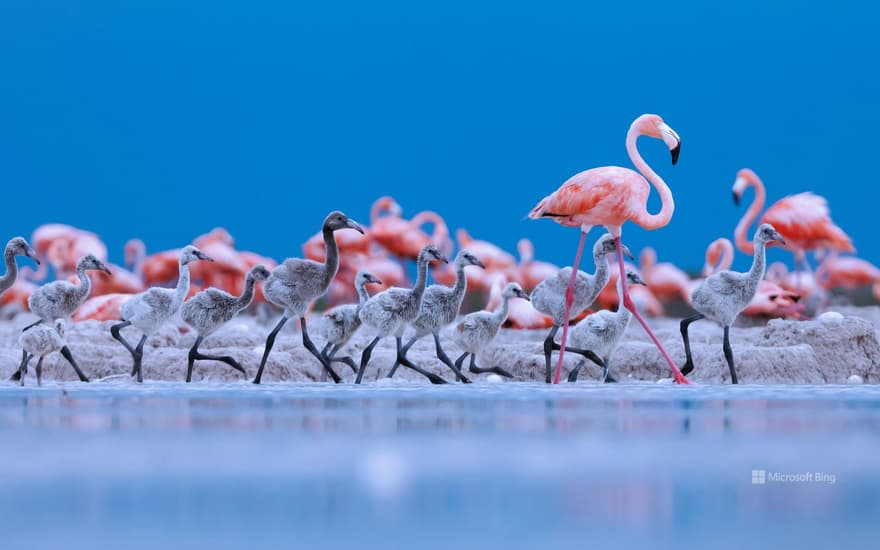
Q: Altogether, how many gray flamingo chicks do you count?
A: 13